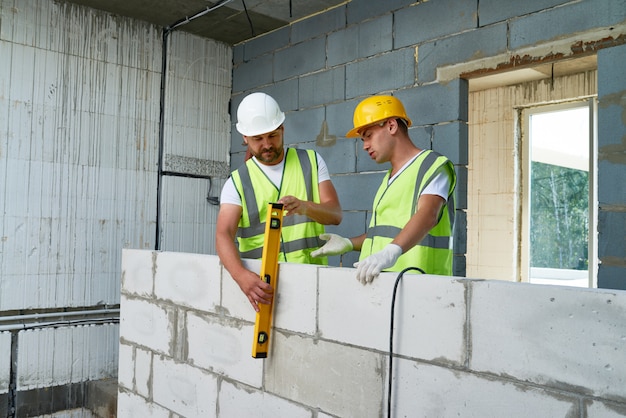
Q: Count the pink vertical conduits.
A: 0